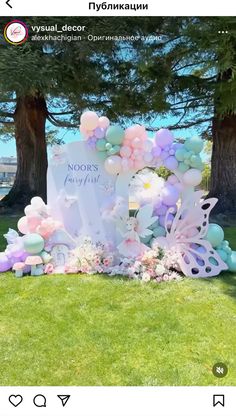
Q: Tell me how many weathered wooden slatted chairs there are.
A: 0